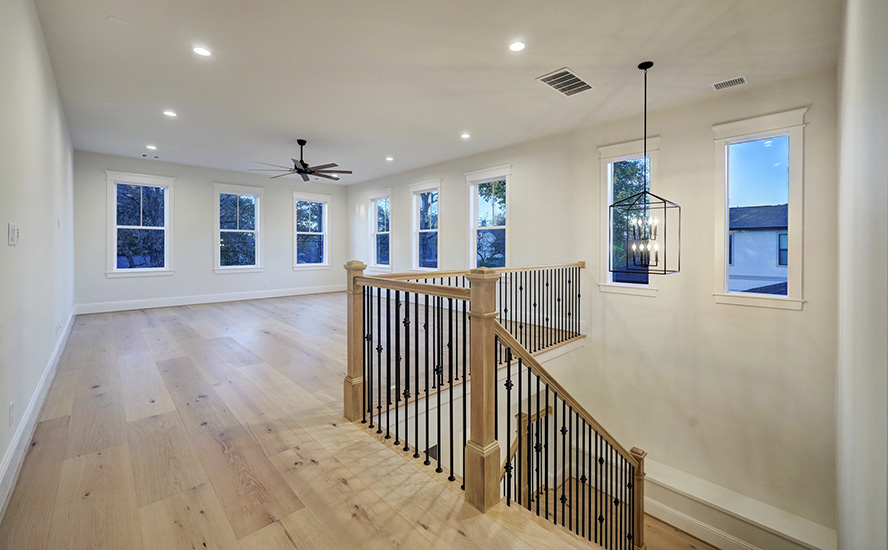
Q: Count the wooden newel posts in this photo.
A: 4